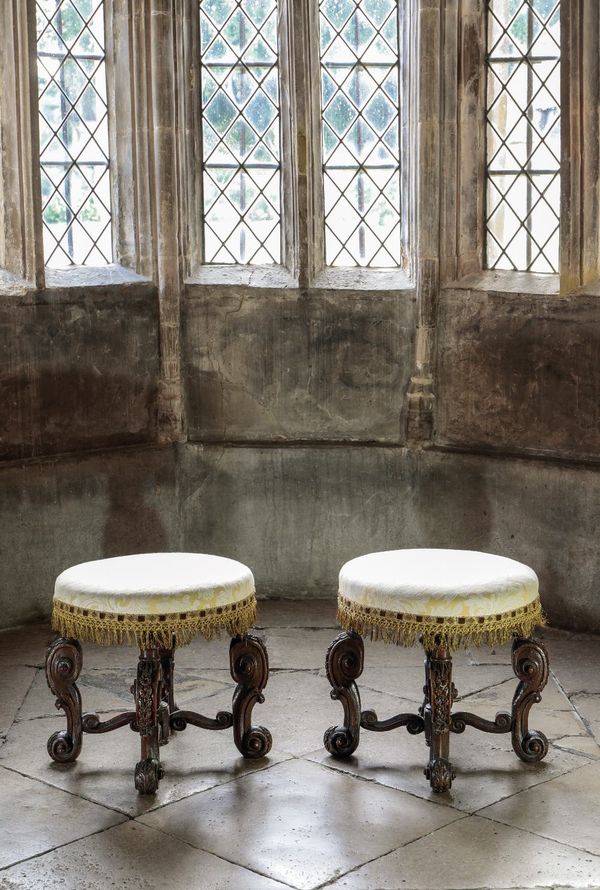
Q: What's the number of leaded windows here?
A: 4